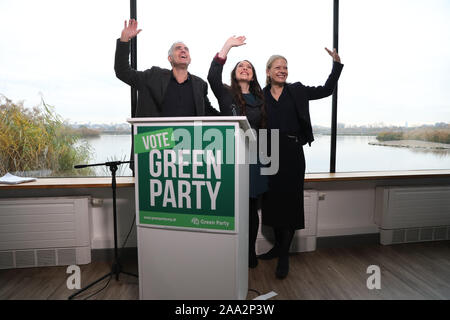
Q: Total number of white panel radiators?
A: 3